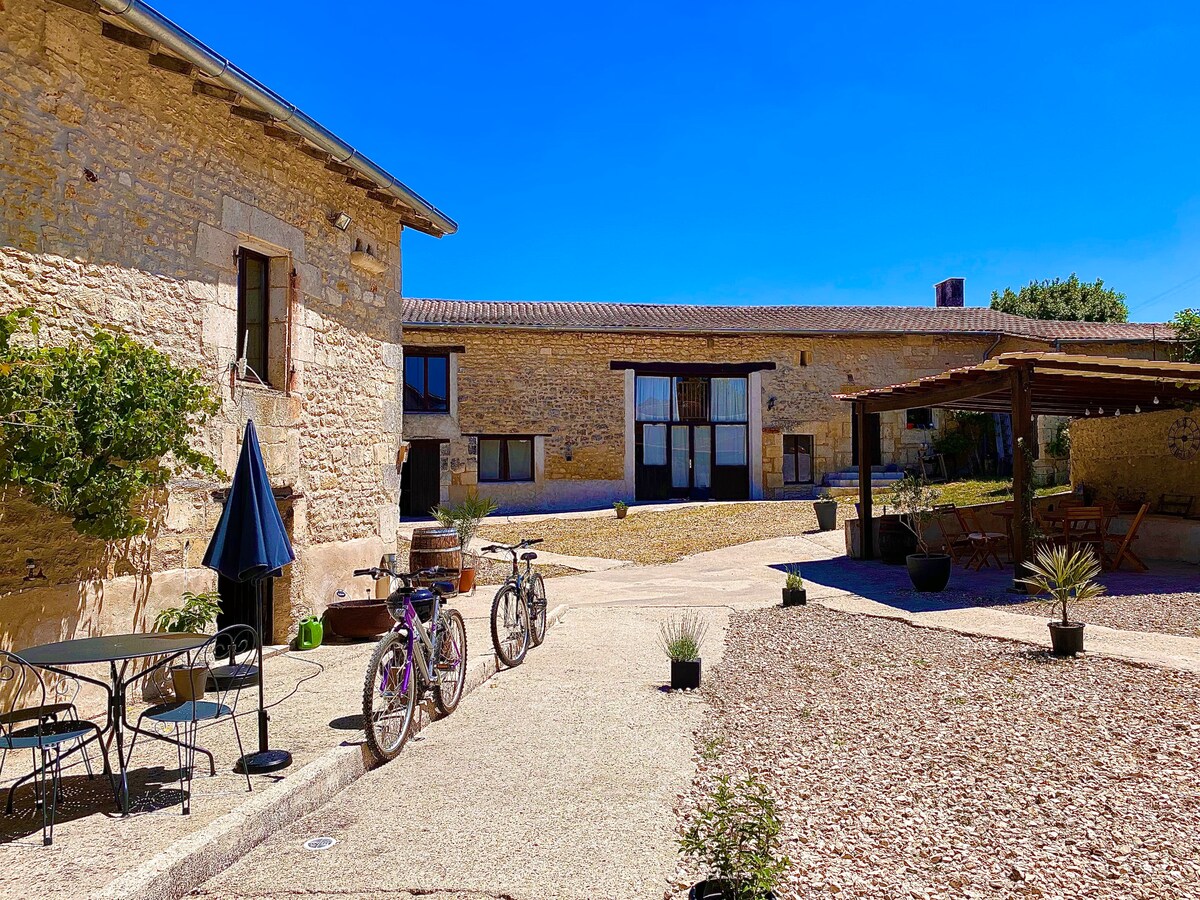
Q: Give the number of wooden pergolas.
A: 1